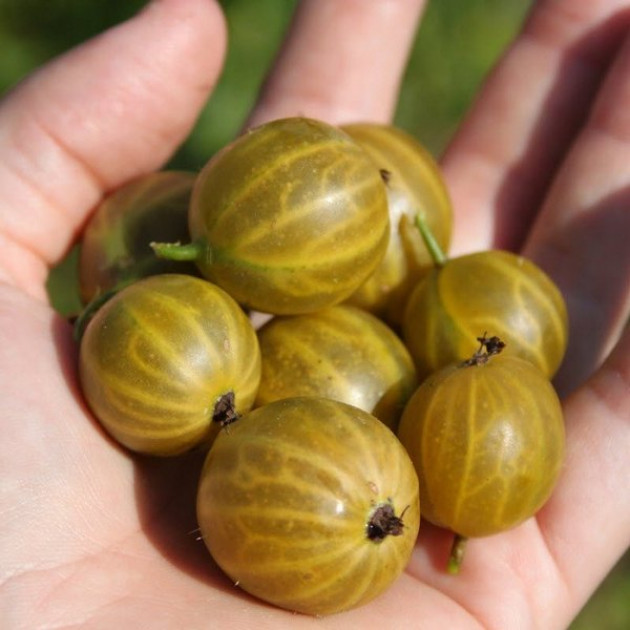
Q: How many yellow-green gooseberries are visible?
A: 8